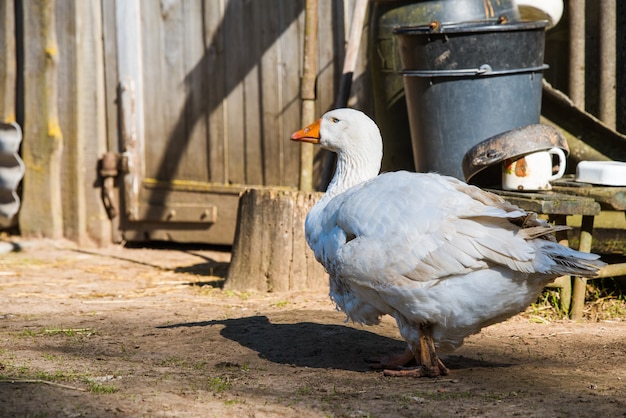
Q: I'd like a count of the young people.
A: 0